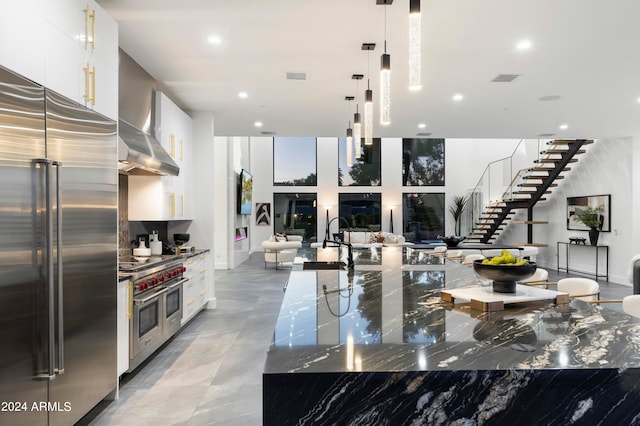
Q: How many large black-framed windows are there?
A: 6